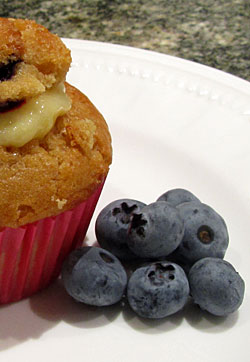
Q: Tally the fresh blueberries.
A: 7